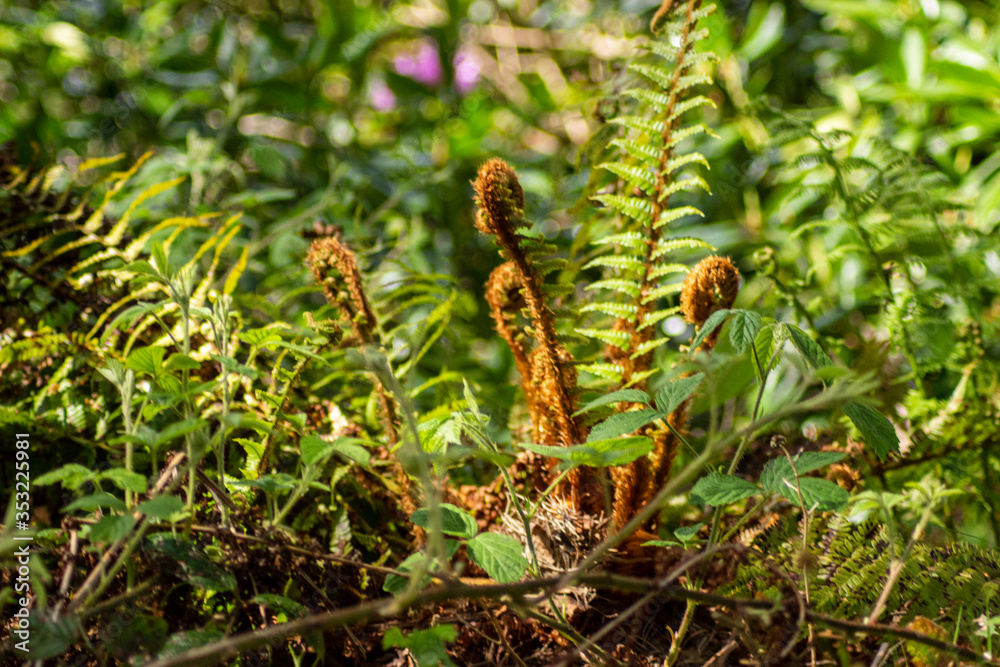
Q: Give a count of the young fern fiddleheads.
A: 4